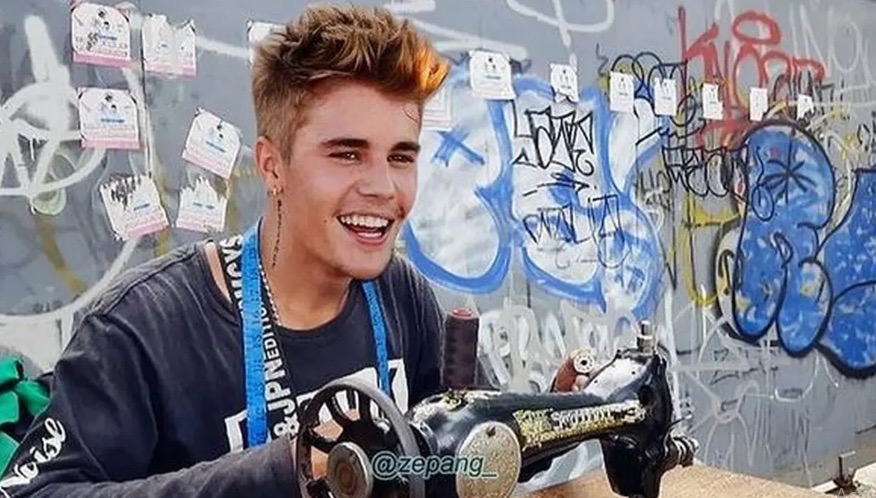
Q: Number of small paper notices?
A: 15